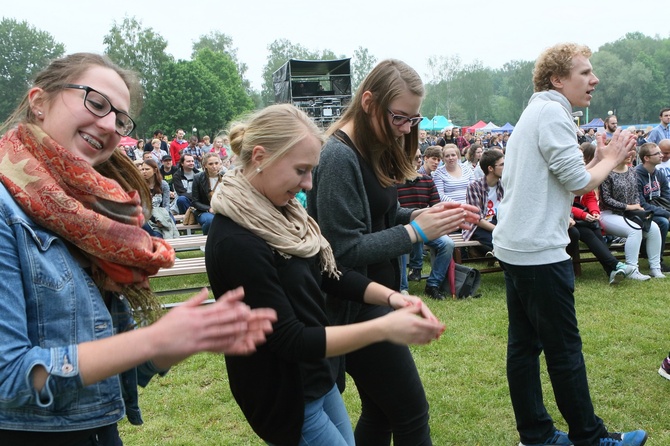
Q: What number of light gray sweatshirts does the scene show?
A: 1